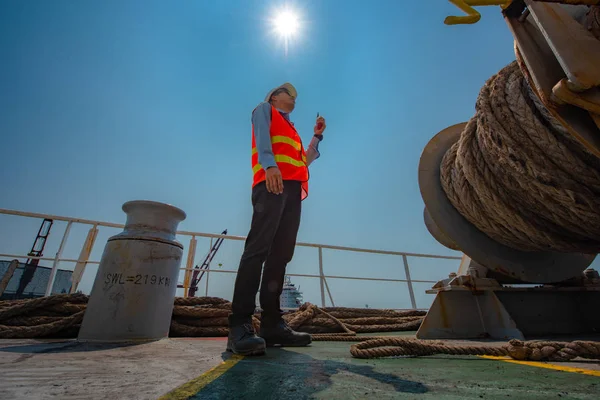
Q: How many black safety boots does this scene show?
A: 2